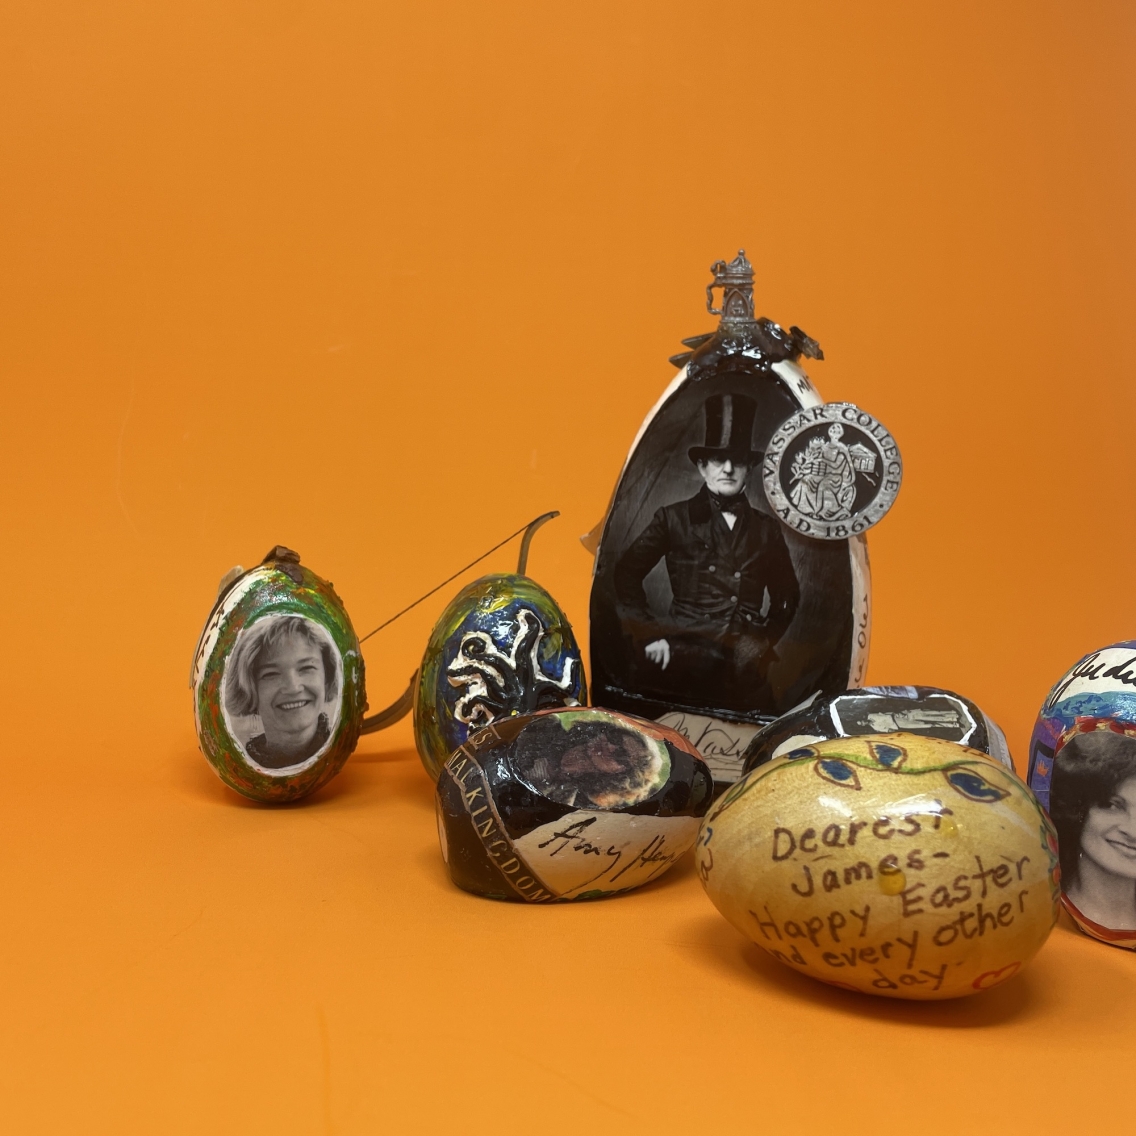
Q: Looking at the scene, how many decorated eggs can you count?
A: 7